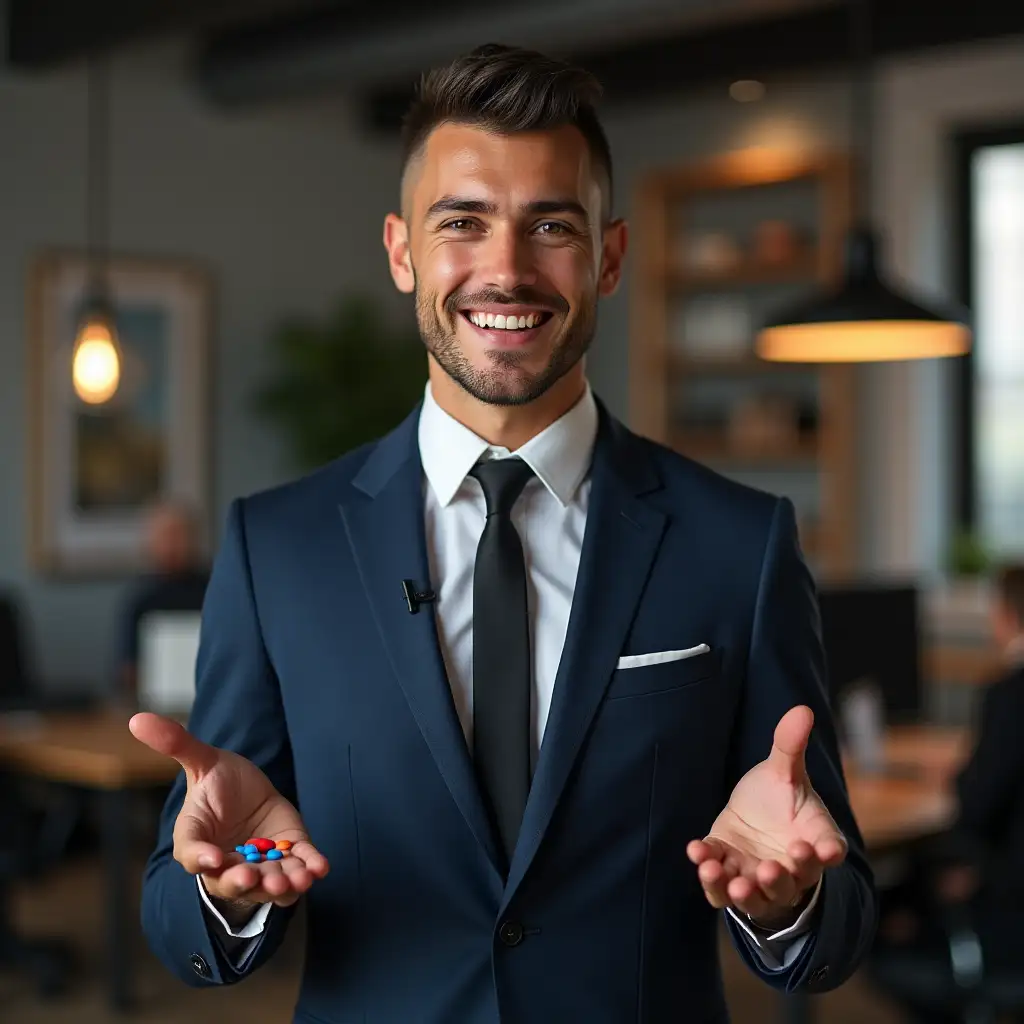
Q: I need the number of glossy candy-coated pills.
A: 6